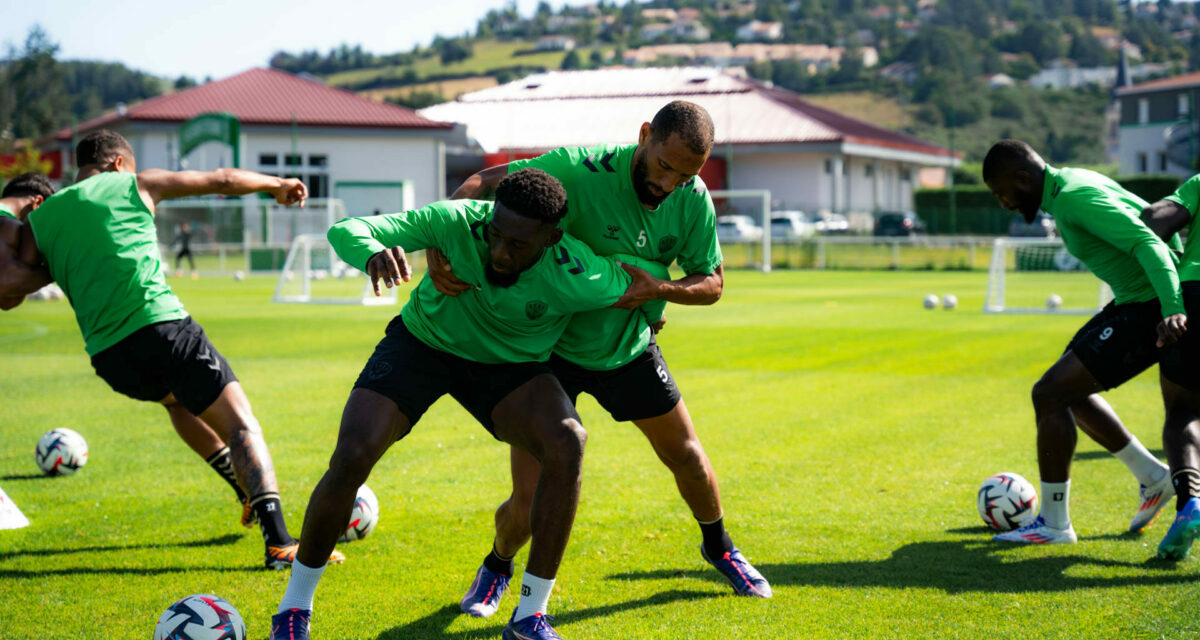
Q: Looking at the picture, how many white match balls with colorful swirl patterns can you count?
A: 4